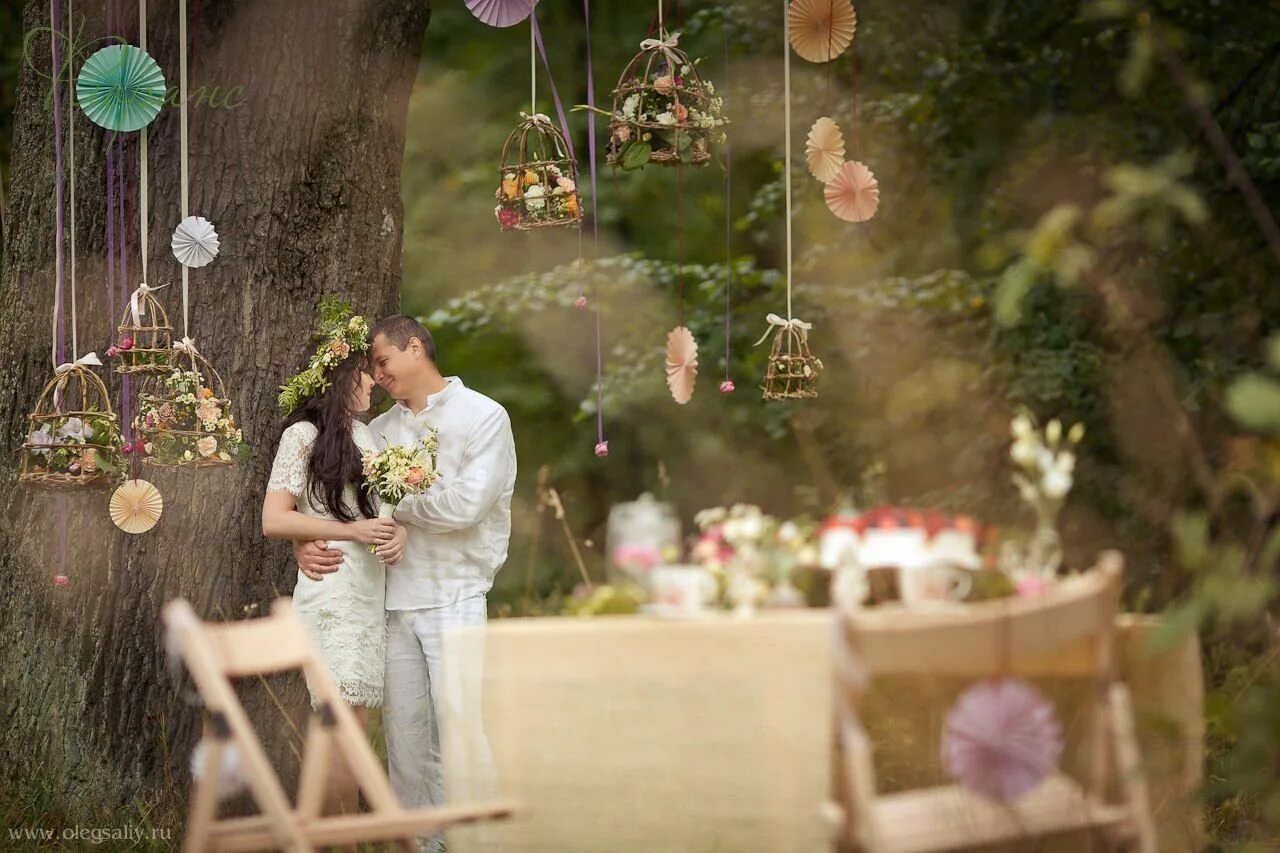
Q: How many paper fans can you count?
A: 9